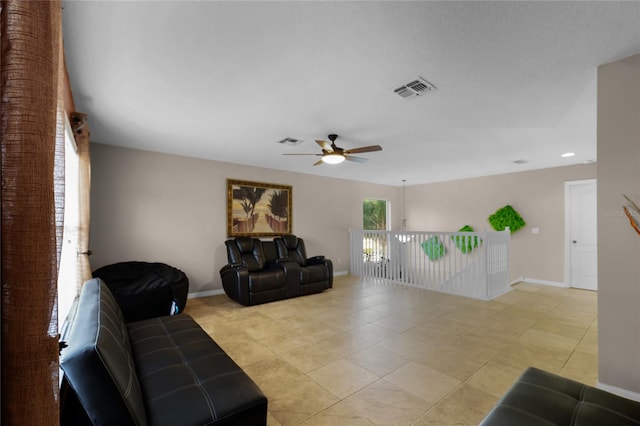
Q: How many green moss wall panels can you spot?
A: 3